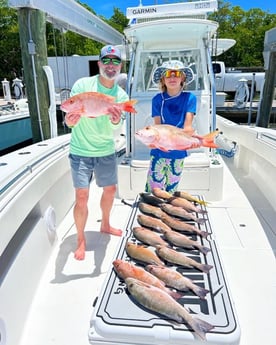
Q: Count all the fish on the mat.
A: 15